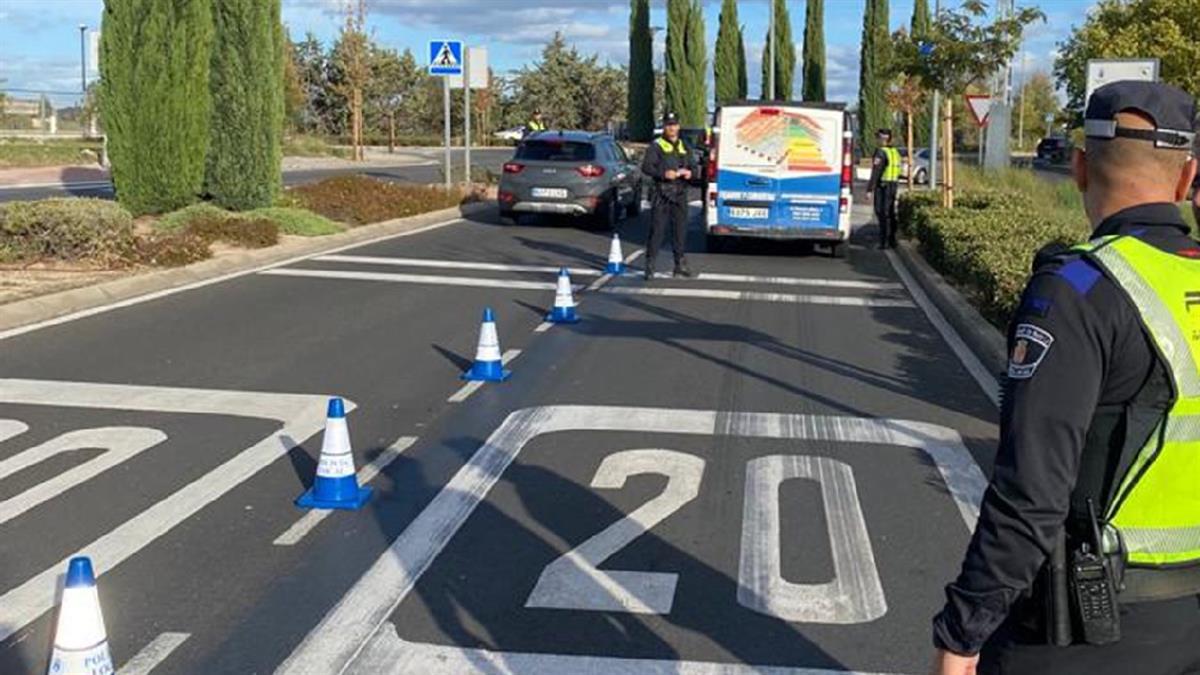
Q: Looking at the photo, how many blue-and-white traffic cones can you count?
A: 5